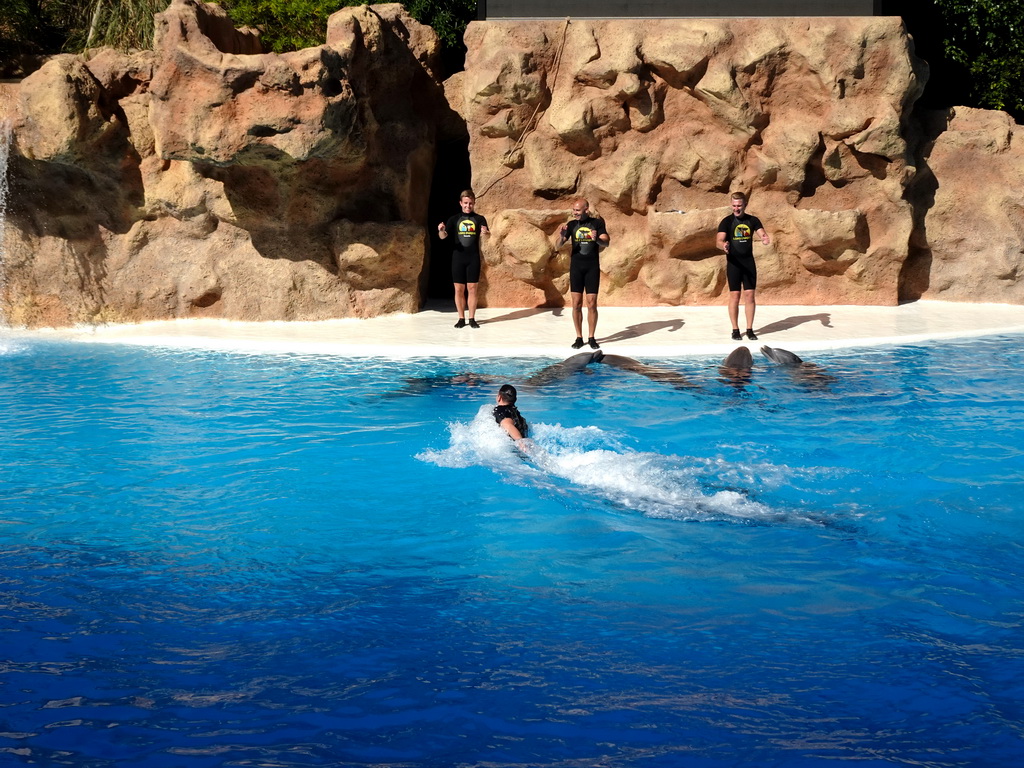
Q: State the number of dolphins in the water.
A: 4